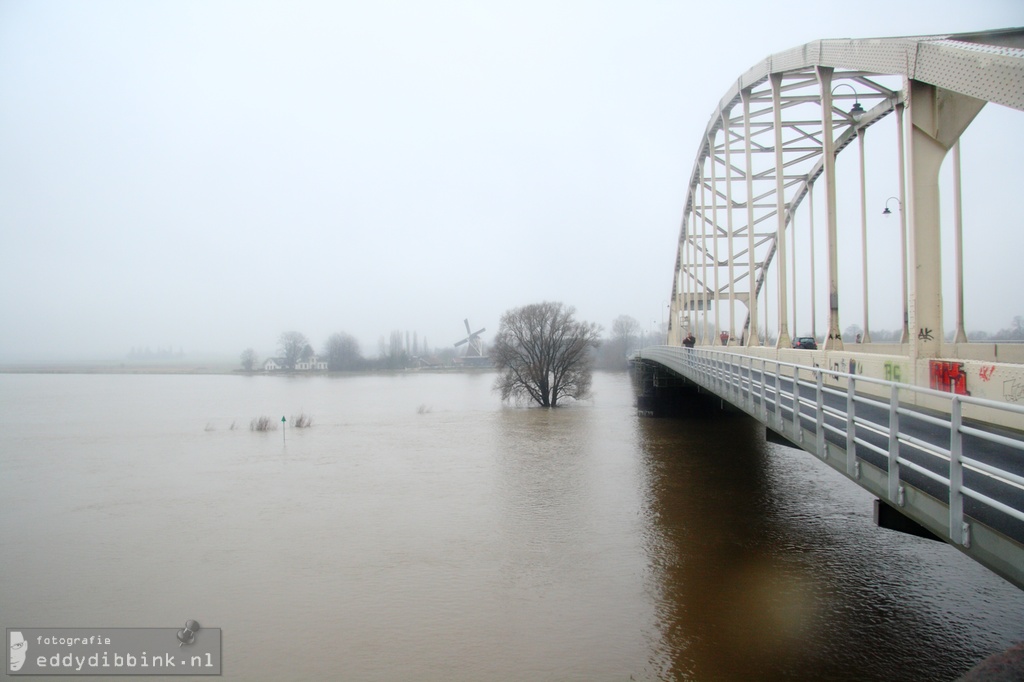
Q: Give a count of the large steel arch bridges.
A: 1